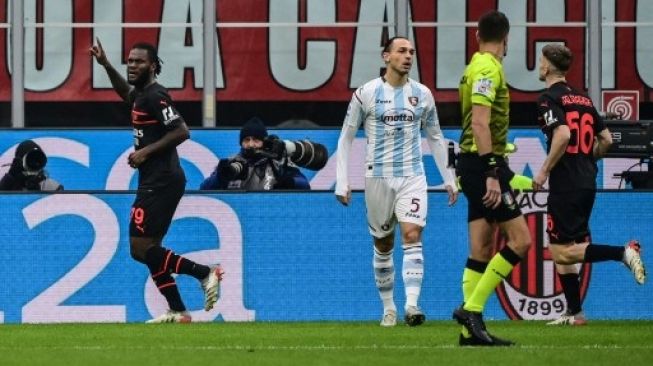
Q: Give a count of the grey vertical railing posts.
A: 4